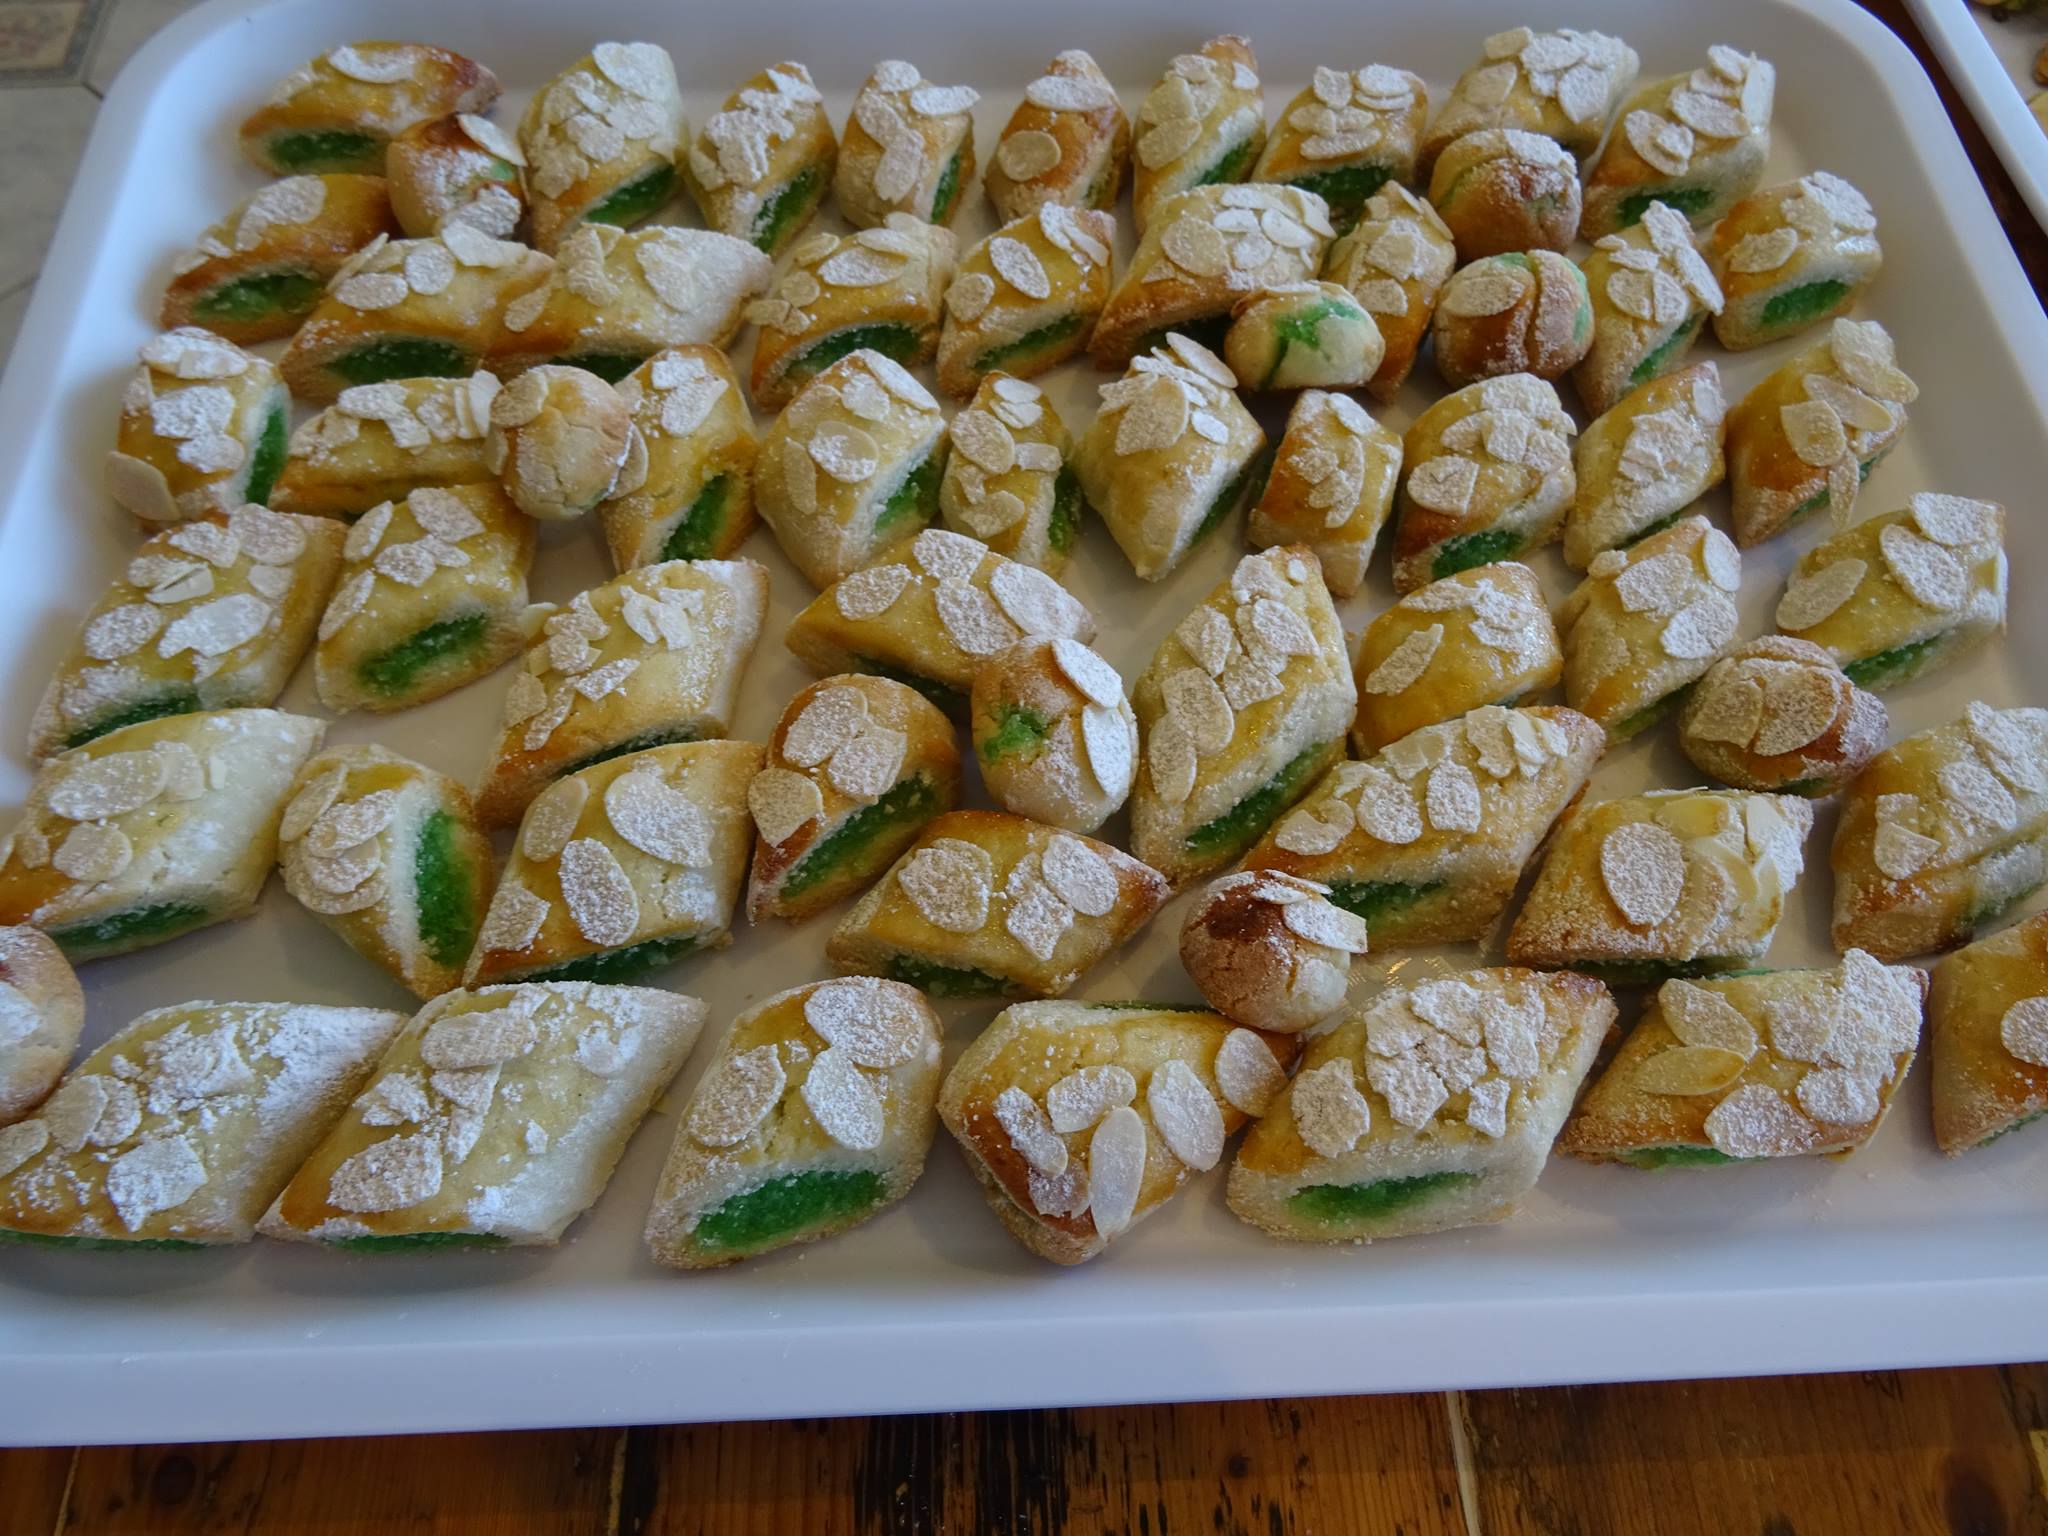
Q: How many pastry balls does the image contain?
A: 9